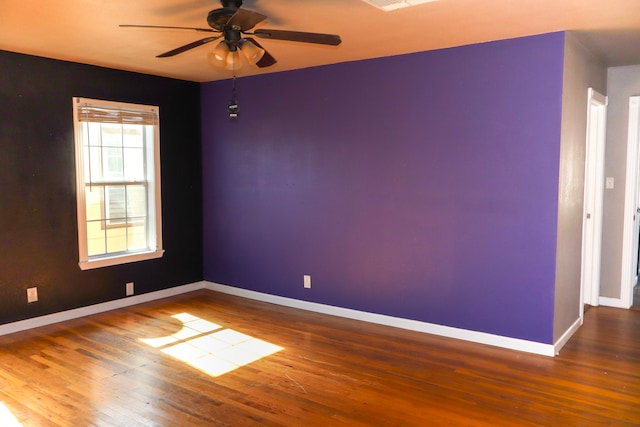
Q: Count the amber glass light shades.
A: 3